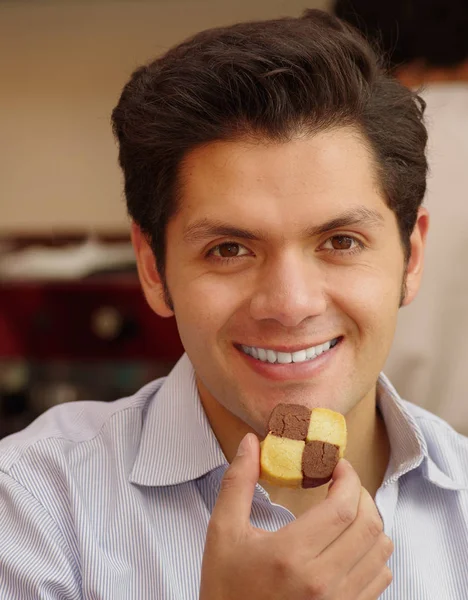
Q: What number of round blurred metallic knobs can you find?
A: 1